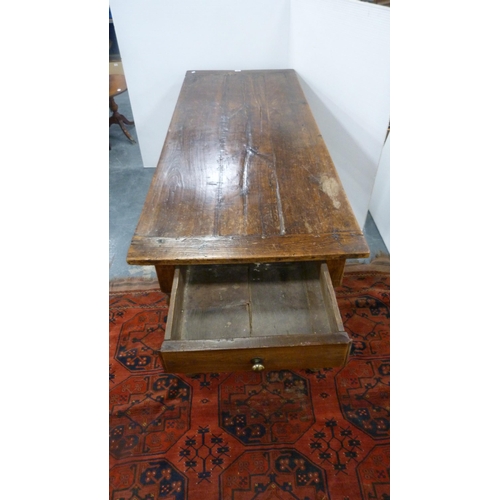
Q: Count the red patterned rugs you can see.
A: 1